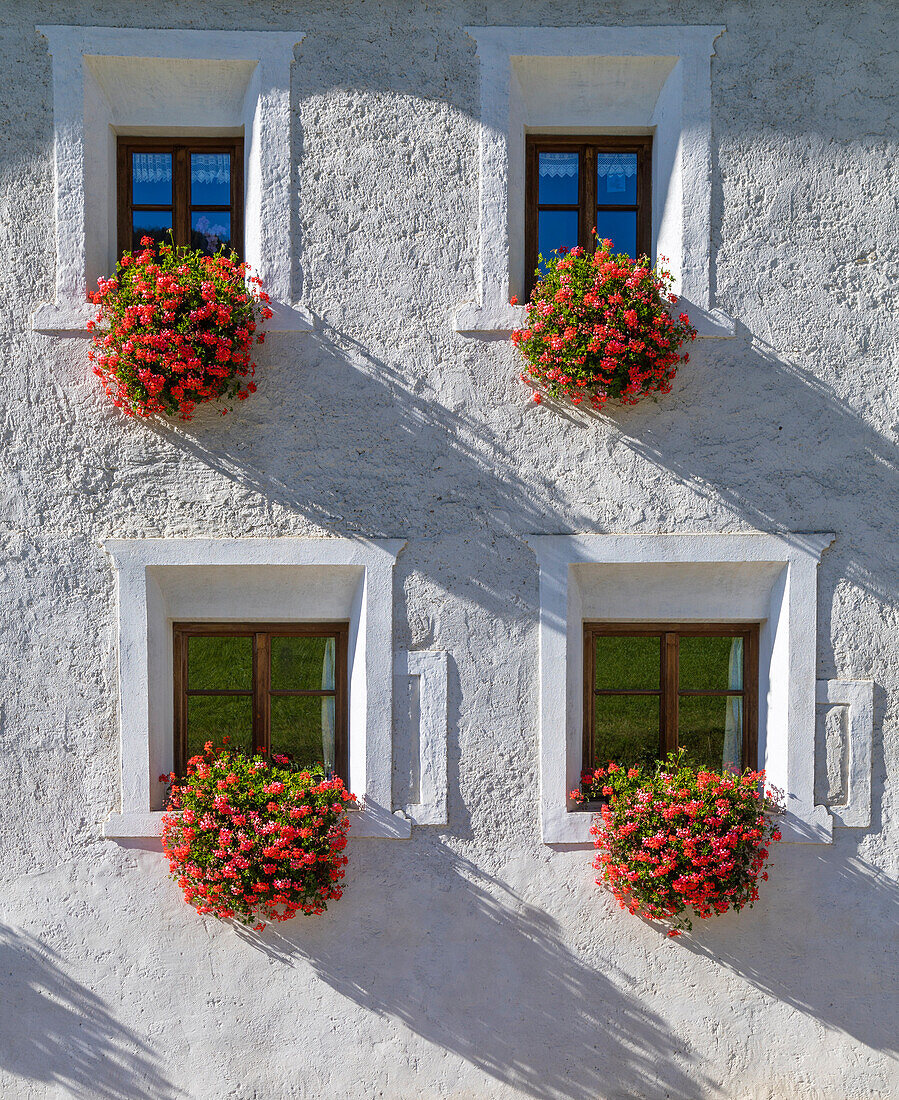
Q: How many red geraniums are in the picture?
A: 4